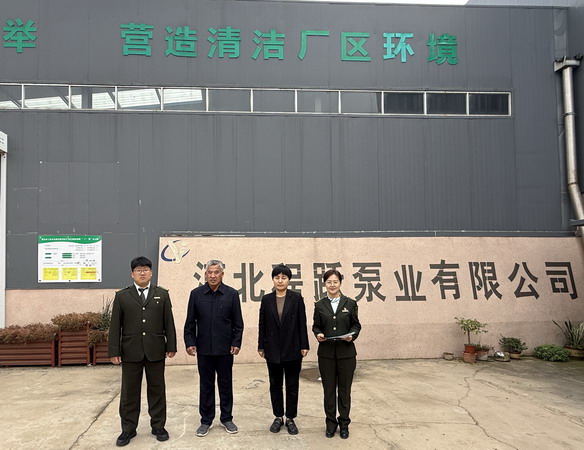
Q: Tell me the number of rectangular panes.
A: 12